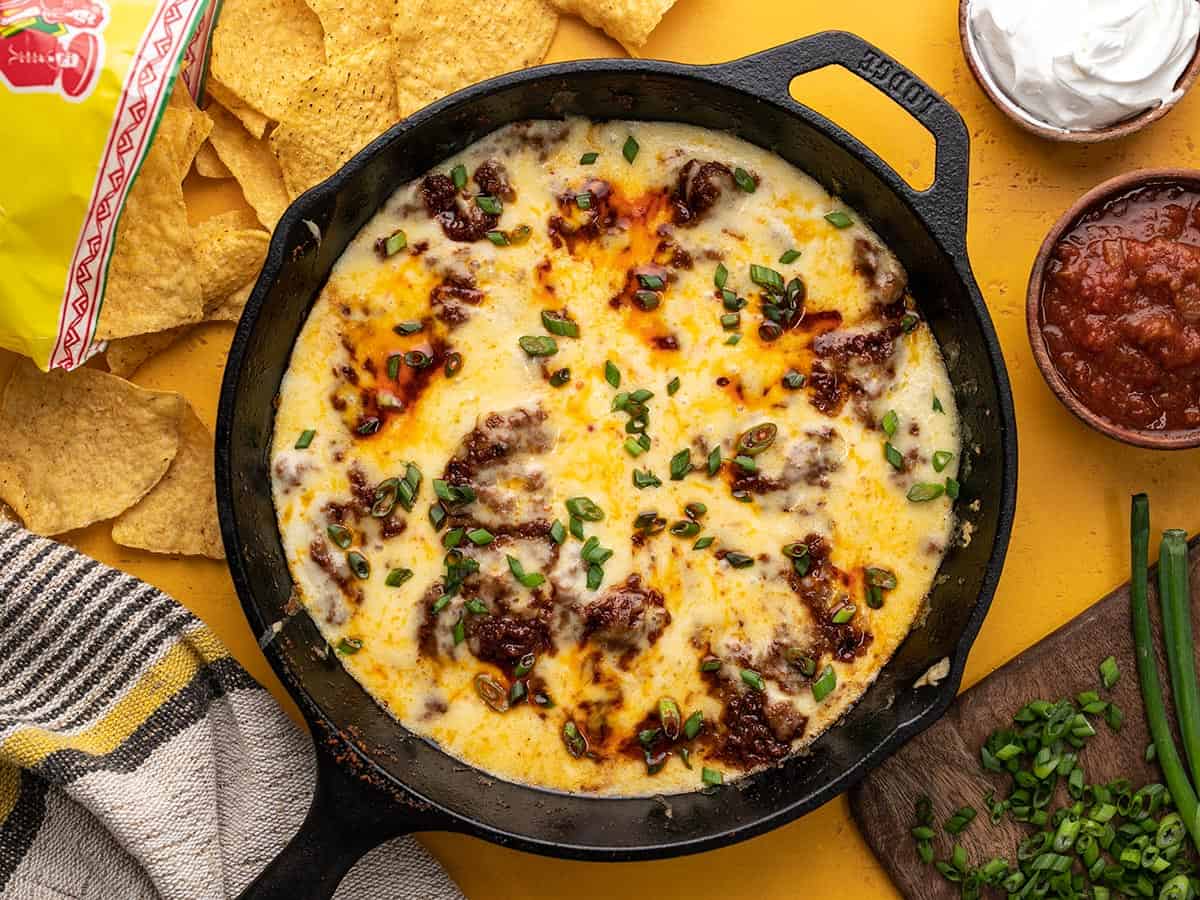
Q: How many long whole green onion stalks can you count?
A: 2